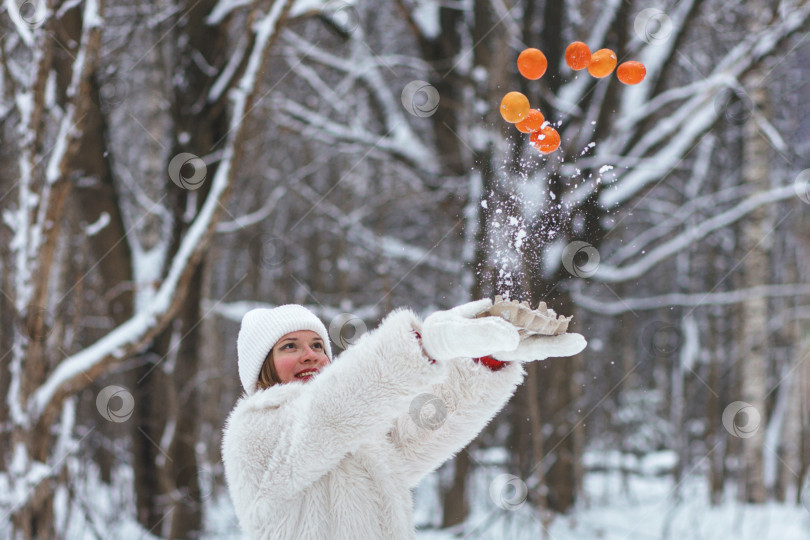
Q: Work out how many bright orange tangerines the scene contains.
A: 7